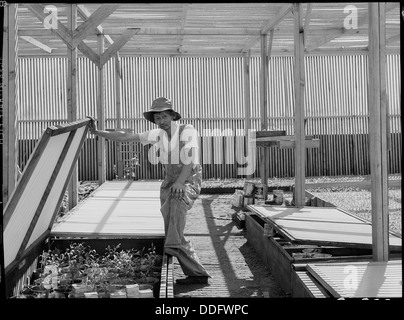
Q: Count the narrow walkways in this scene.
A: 1